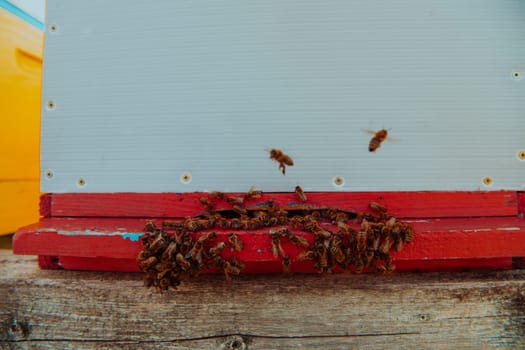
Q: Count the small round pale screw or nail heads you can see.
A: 9